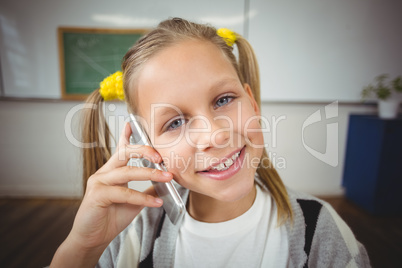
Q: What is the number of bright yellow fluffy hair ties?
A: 2